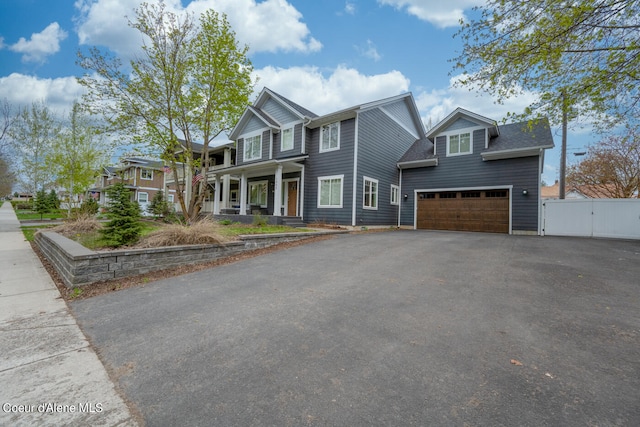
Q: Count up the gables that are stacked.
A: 2